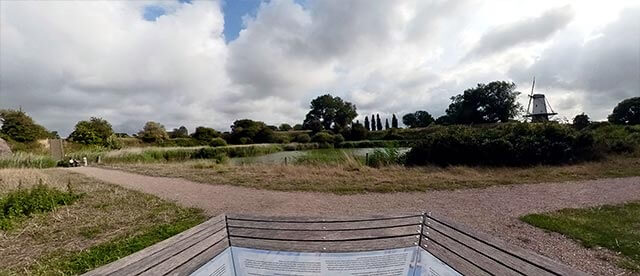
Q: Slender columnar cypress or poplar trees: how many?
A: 5